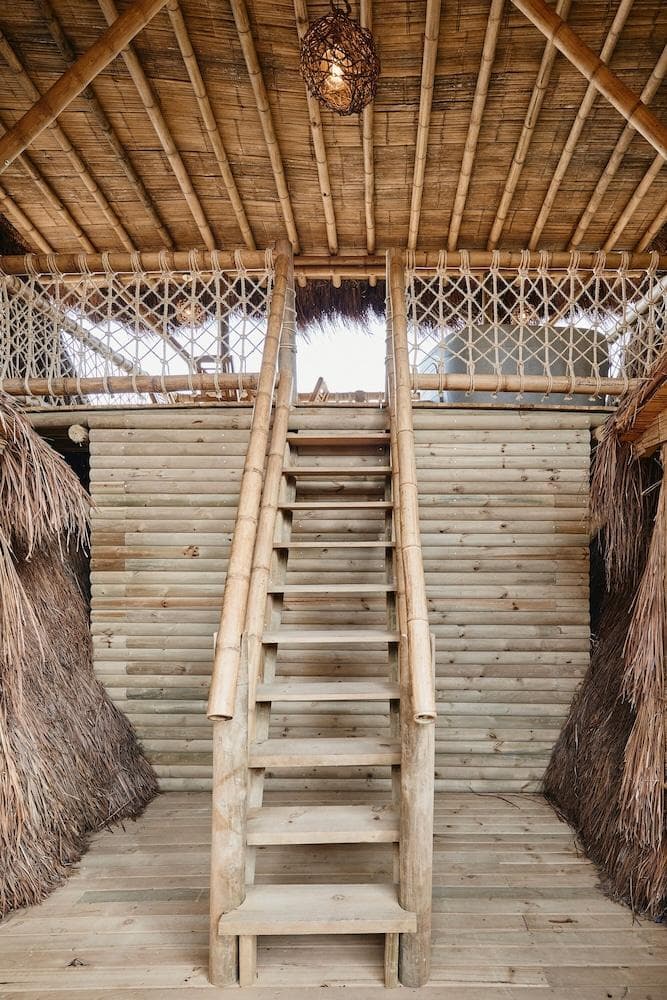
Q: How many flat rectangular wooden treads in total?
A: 10